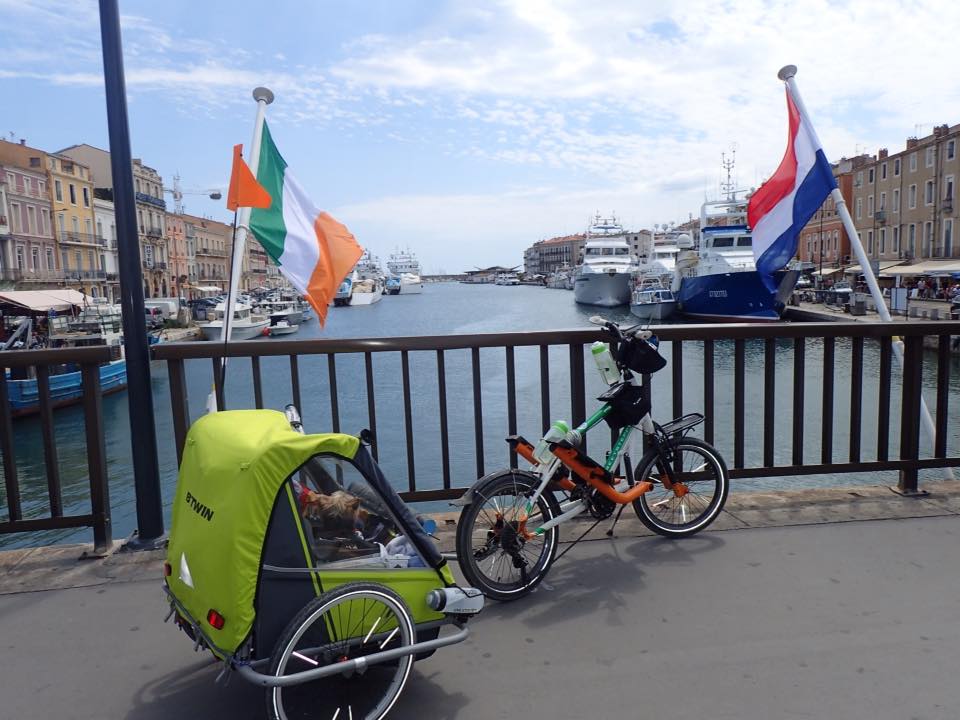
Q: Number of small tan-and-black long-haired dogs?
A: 1